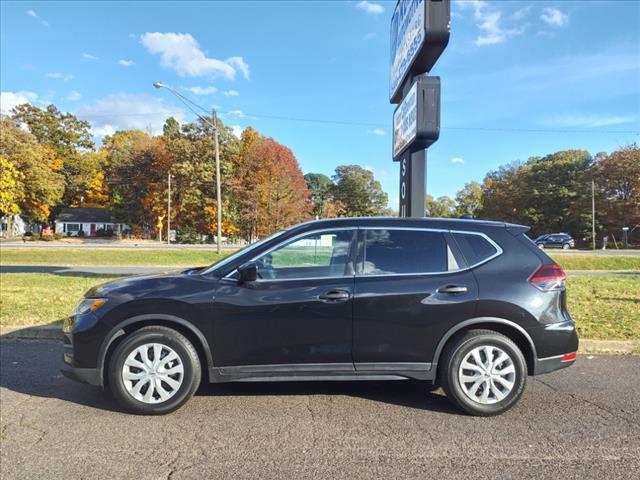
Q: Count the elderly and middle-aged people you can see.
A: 0